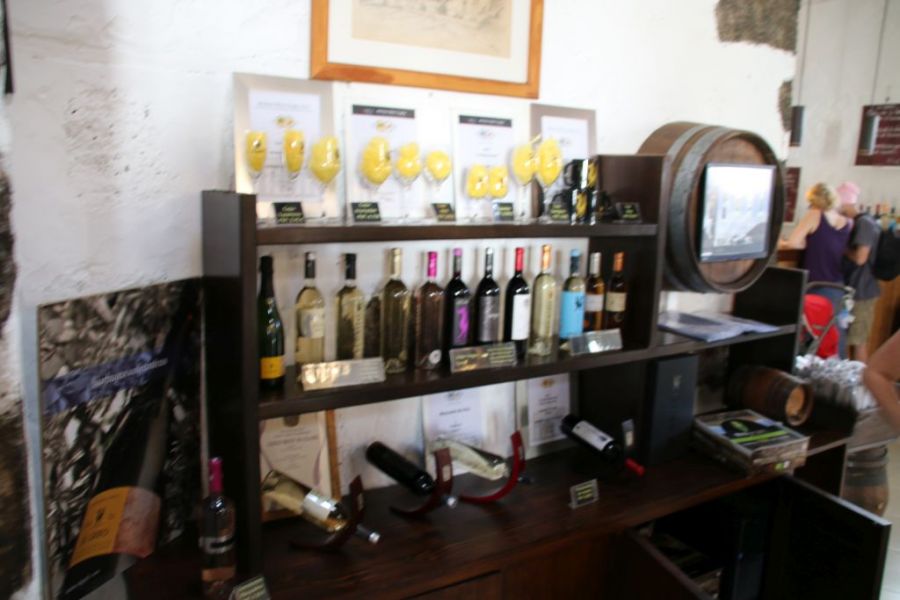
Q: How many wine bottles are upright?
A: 13